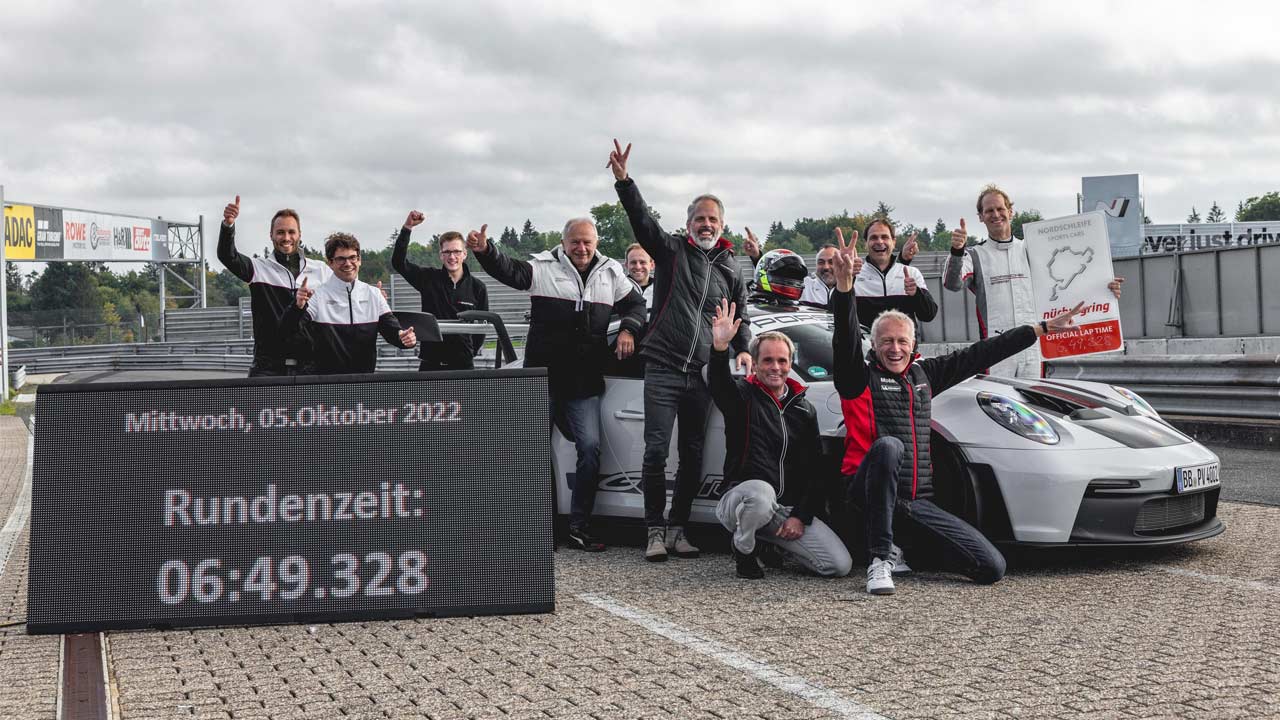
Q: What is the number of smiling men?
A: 11